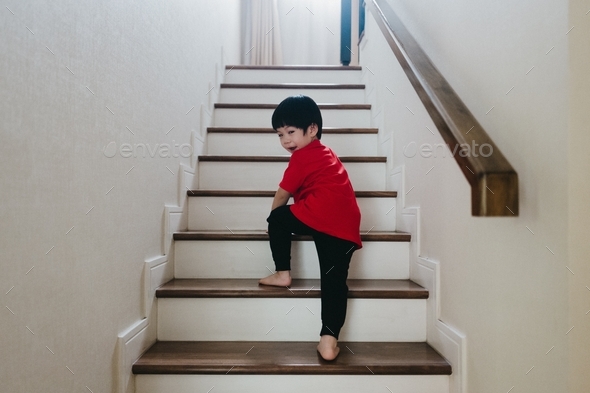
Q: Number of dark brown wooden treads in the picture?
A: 9